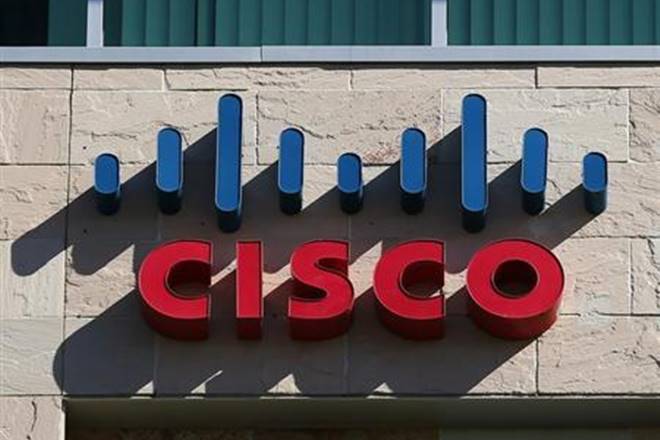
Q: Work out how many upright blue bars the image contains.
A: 9